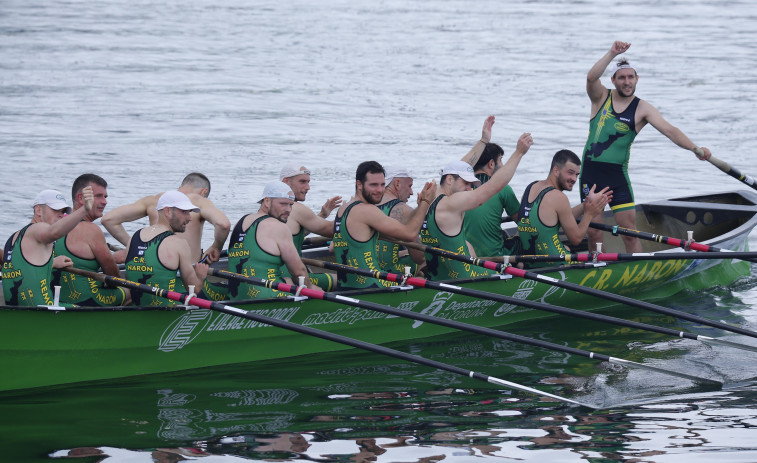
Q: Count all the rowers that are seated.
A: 11